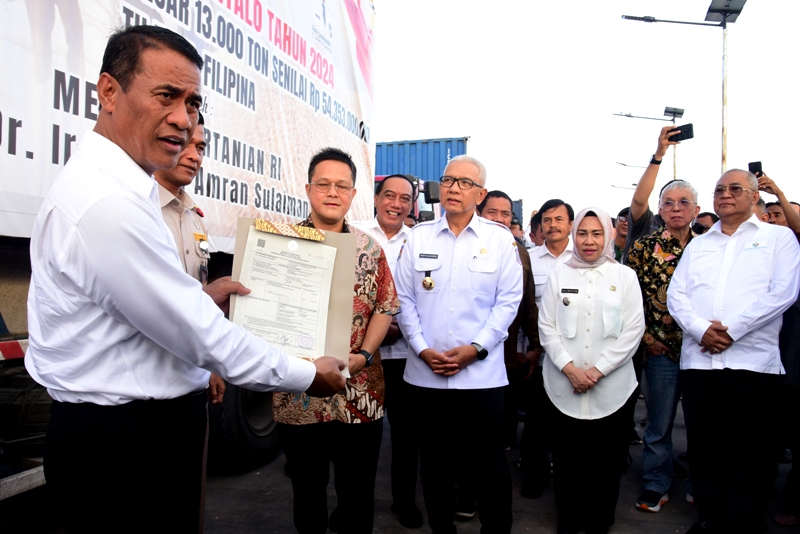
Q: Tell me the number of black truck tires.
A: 1